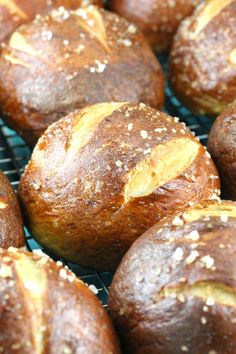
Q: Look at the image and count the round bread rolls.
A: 9